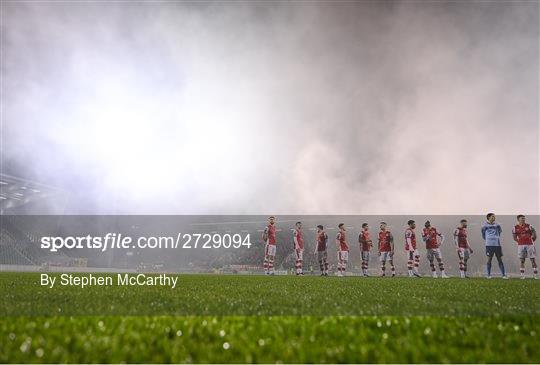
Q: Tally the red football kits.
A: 10